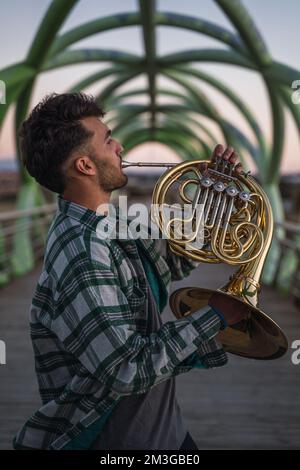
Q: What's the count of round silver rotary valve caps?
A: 4